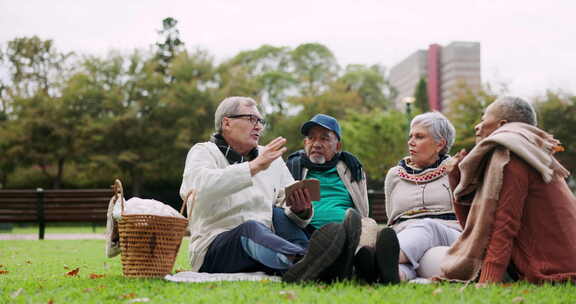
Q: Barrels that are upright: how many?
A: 0